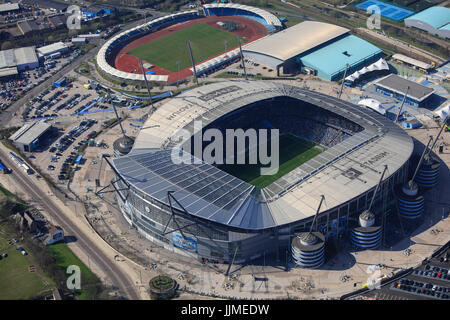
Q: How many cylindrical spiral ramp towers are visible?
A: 5